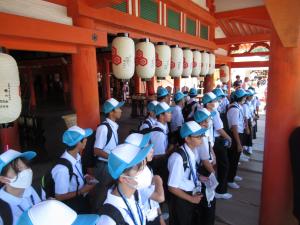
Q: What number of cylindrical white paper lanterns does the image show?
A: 10